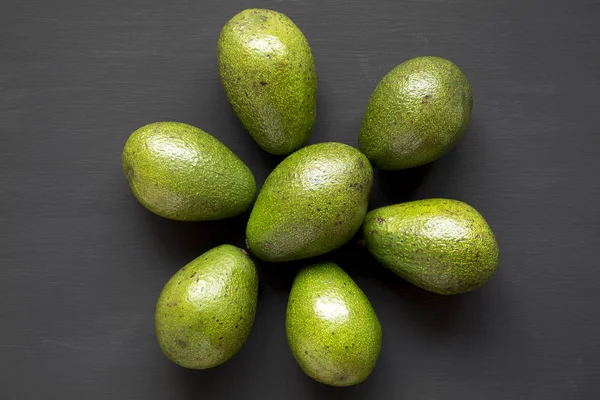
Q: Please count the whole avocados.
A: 7